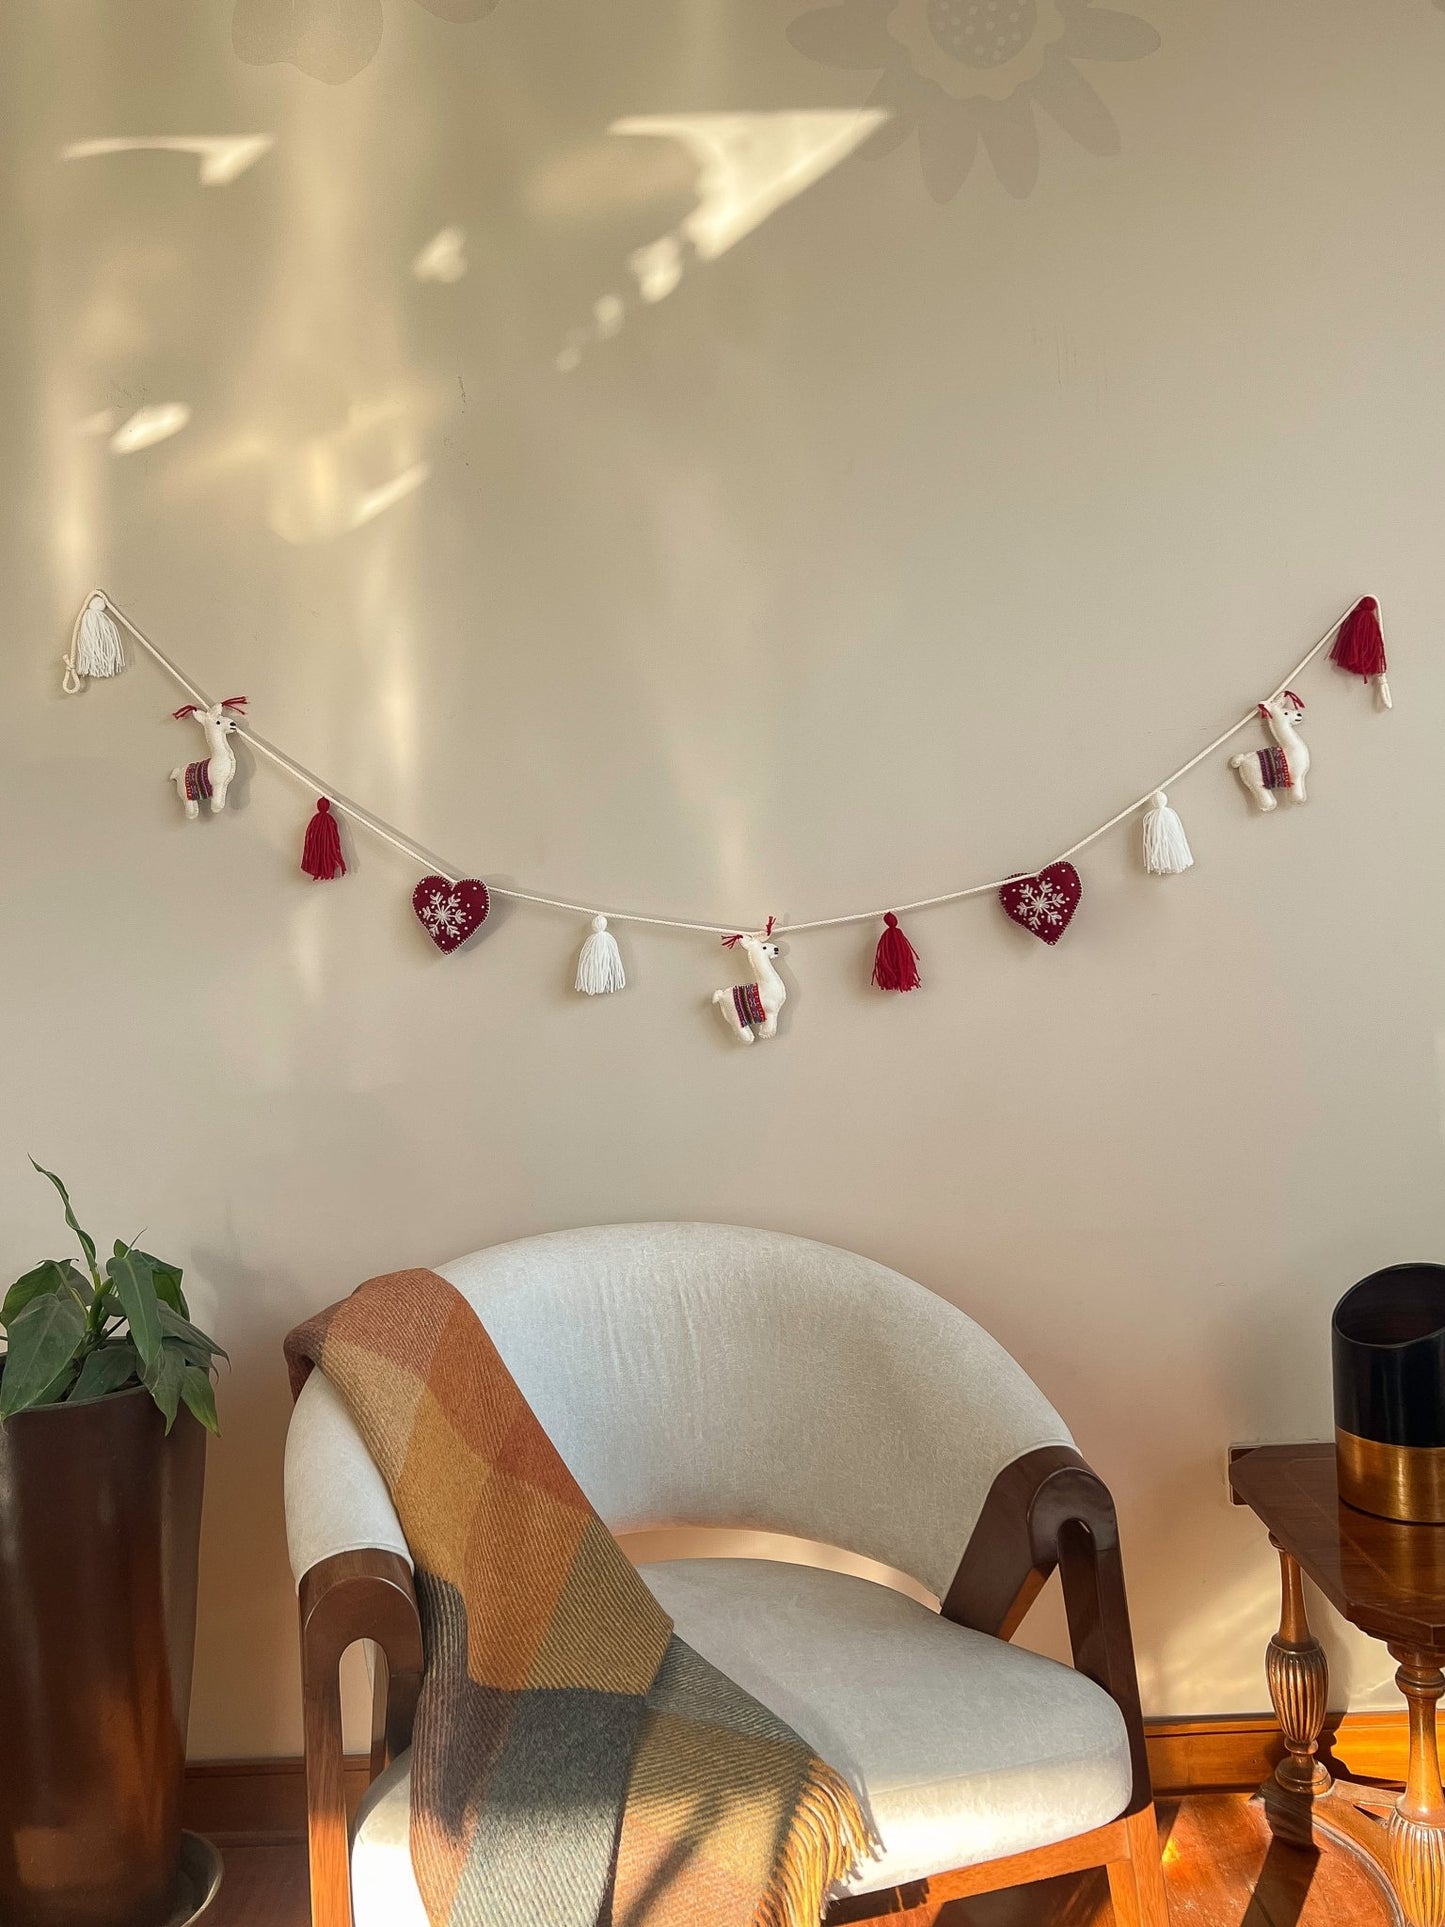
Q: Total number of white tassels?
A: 3